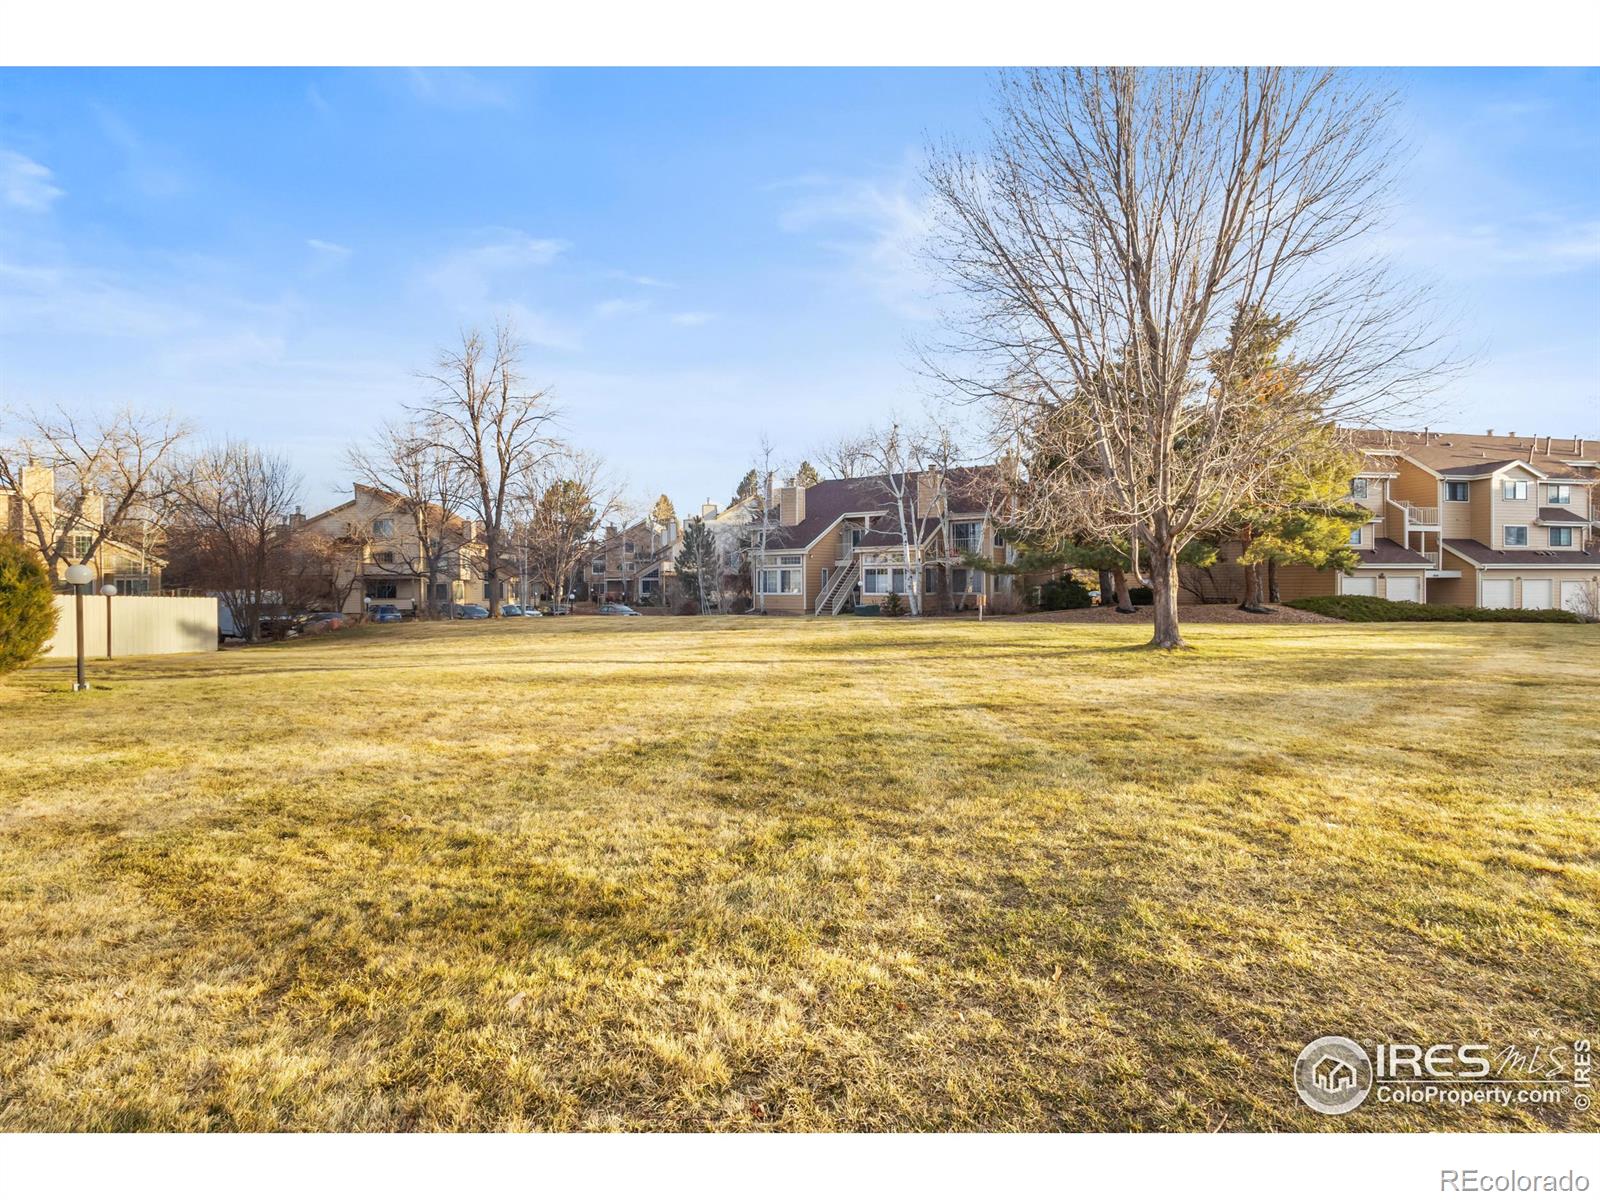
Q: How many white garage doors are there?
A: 5